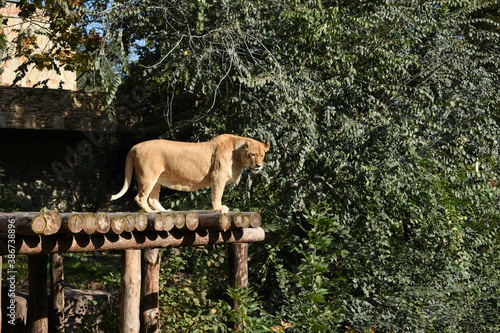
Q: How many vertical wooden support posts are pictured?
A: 5